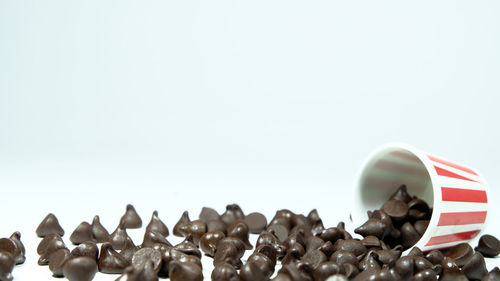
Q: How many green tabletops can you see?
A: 0